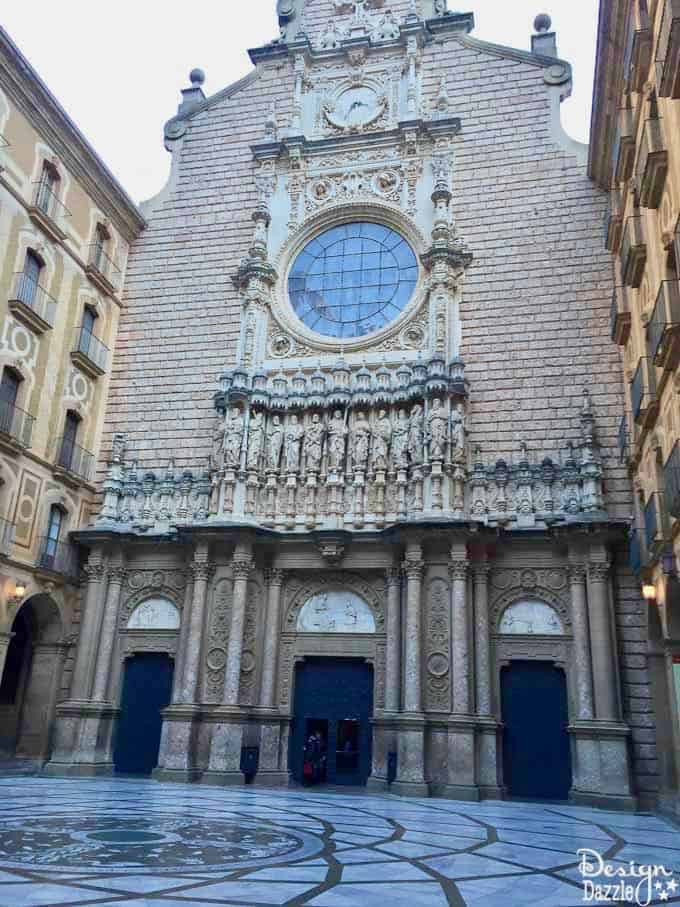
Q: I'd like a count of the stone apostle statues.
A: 13